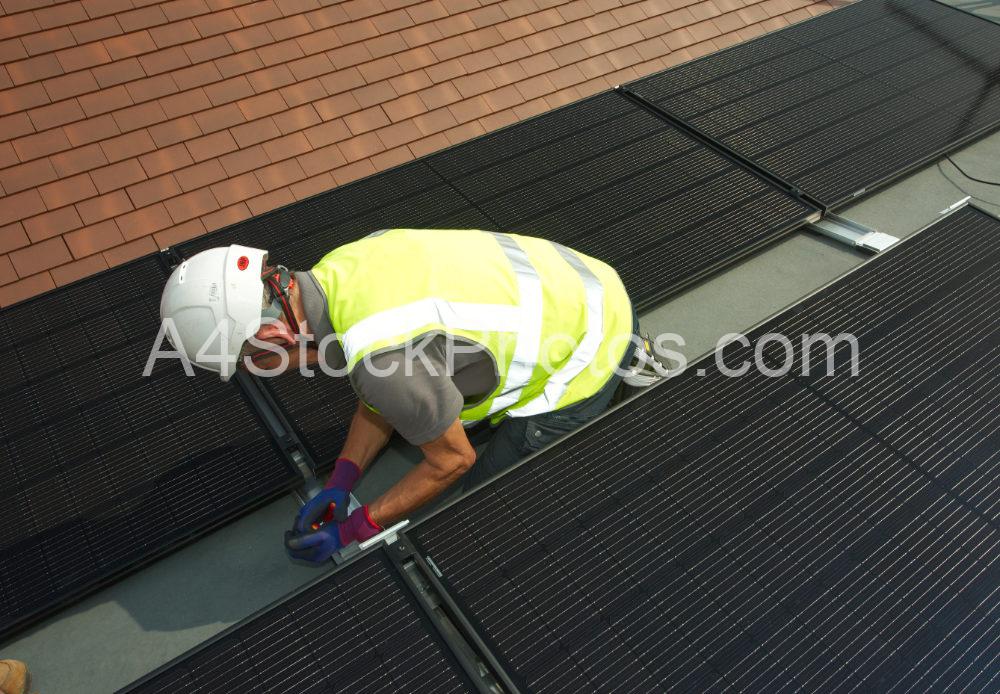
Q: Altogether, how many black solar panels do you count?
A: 5